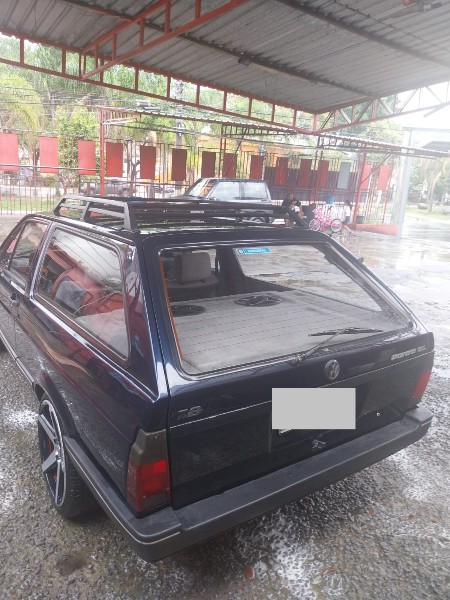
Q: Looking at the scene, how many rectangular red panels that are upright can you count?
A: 14